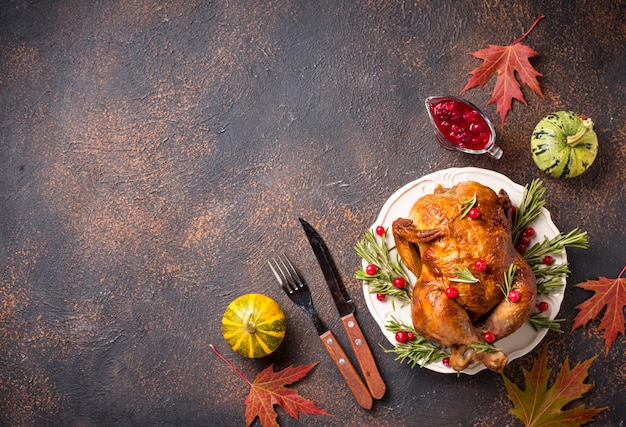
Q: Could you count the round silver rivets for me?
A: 4